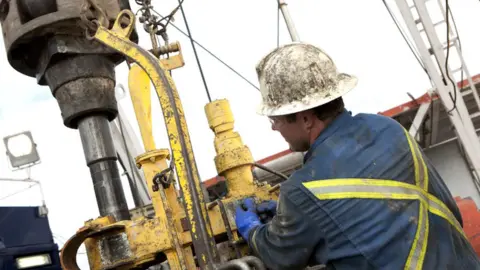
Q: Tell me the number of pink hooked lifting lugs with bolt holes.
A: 0